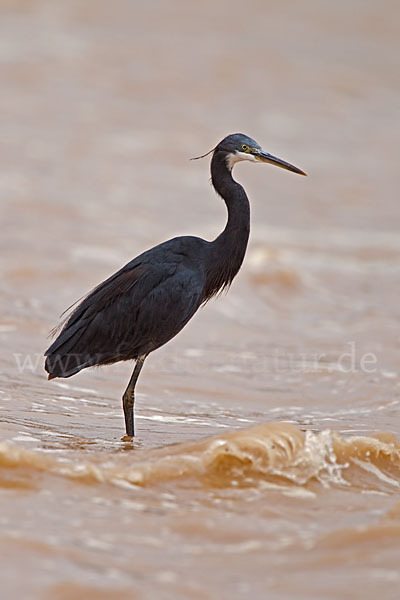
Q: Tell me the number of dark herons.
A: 1